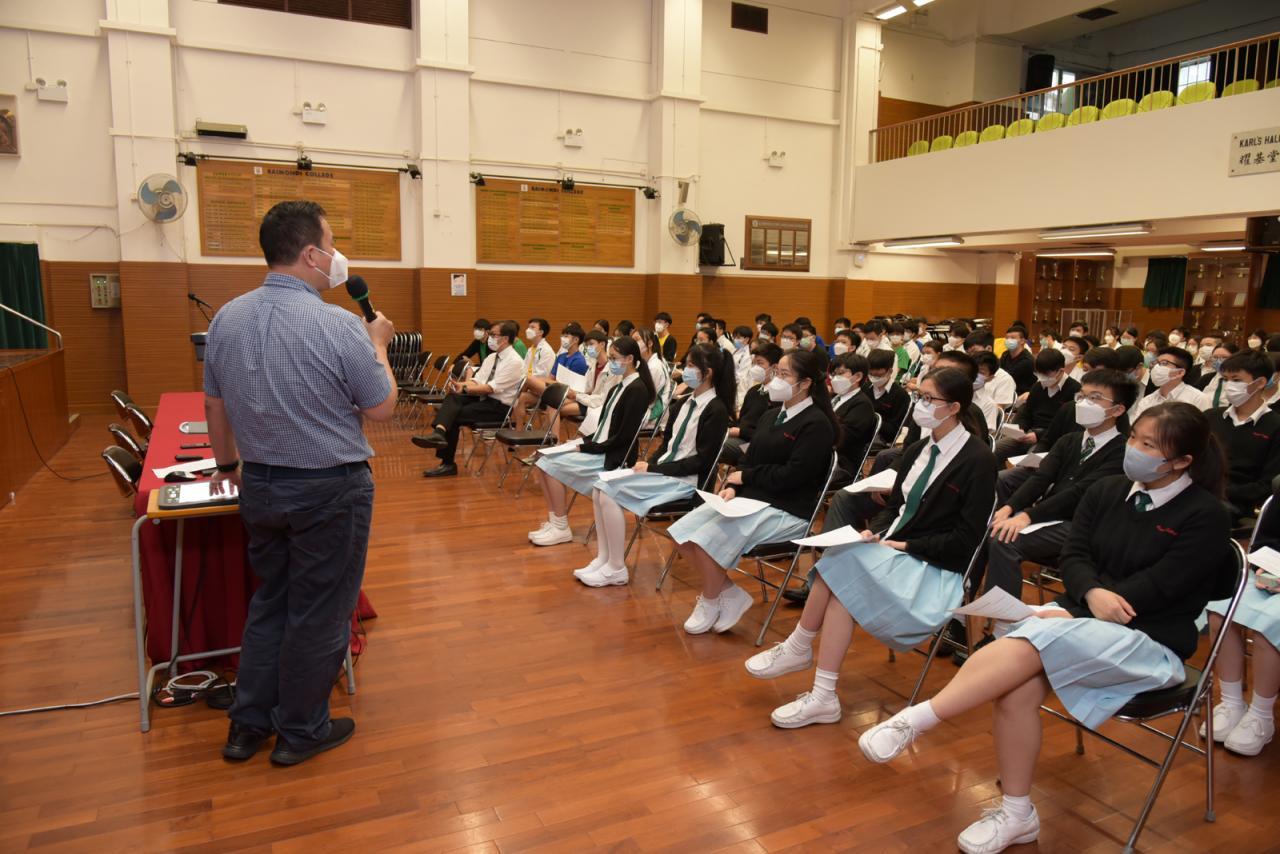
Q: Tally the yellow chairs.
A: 12